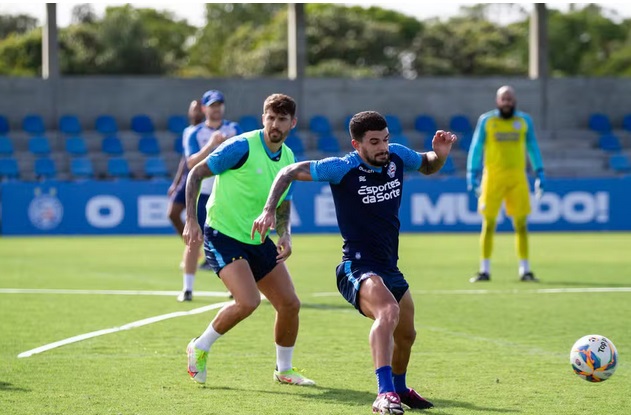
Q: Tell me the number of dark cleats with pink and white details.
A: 2